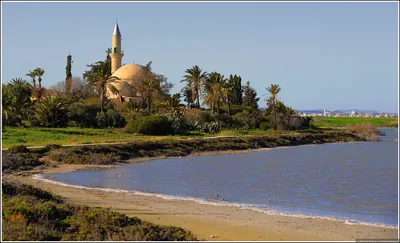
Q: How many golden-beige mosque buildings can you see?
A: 1